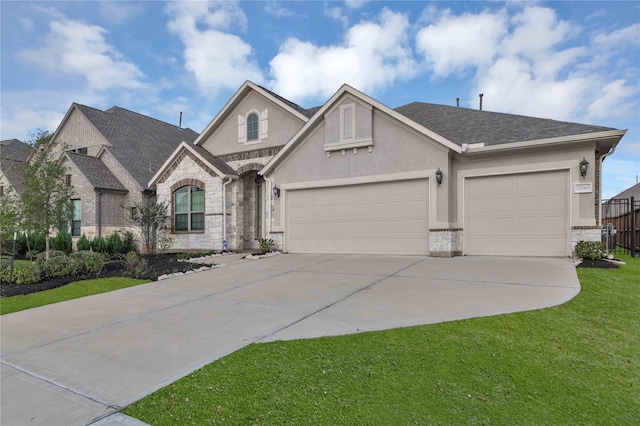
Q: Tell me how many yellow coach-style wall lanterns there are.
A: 0